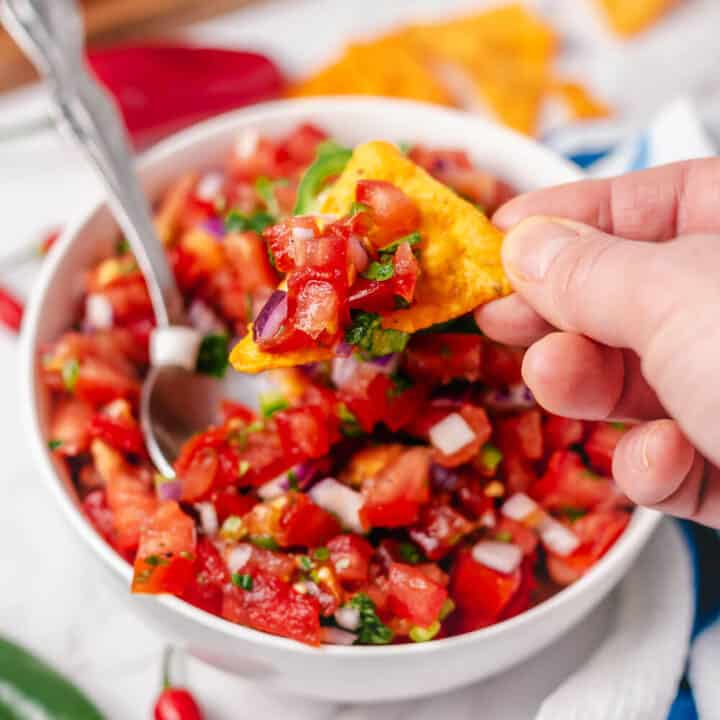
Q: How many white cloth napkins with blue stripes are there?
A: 1